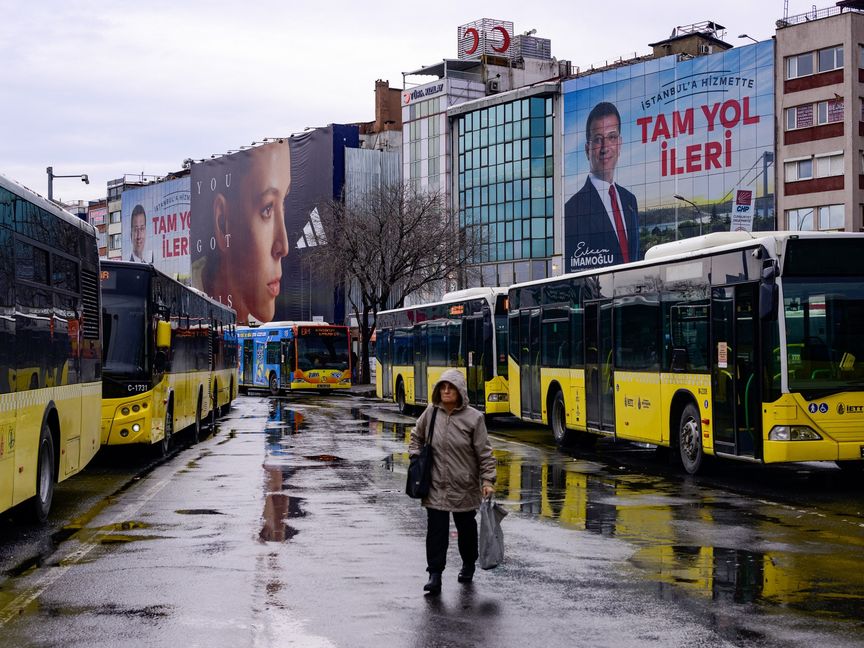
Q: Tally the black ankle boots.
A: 2